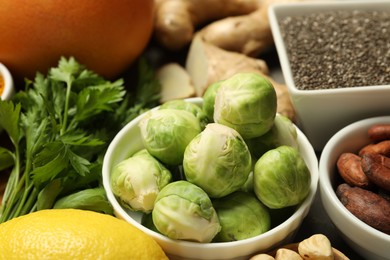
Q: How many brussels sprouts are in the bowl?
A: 10